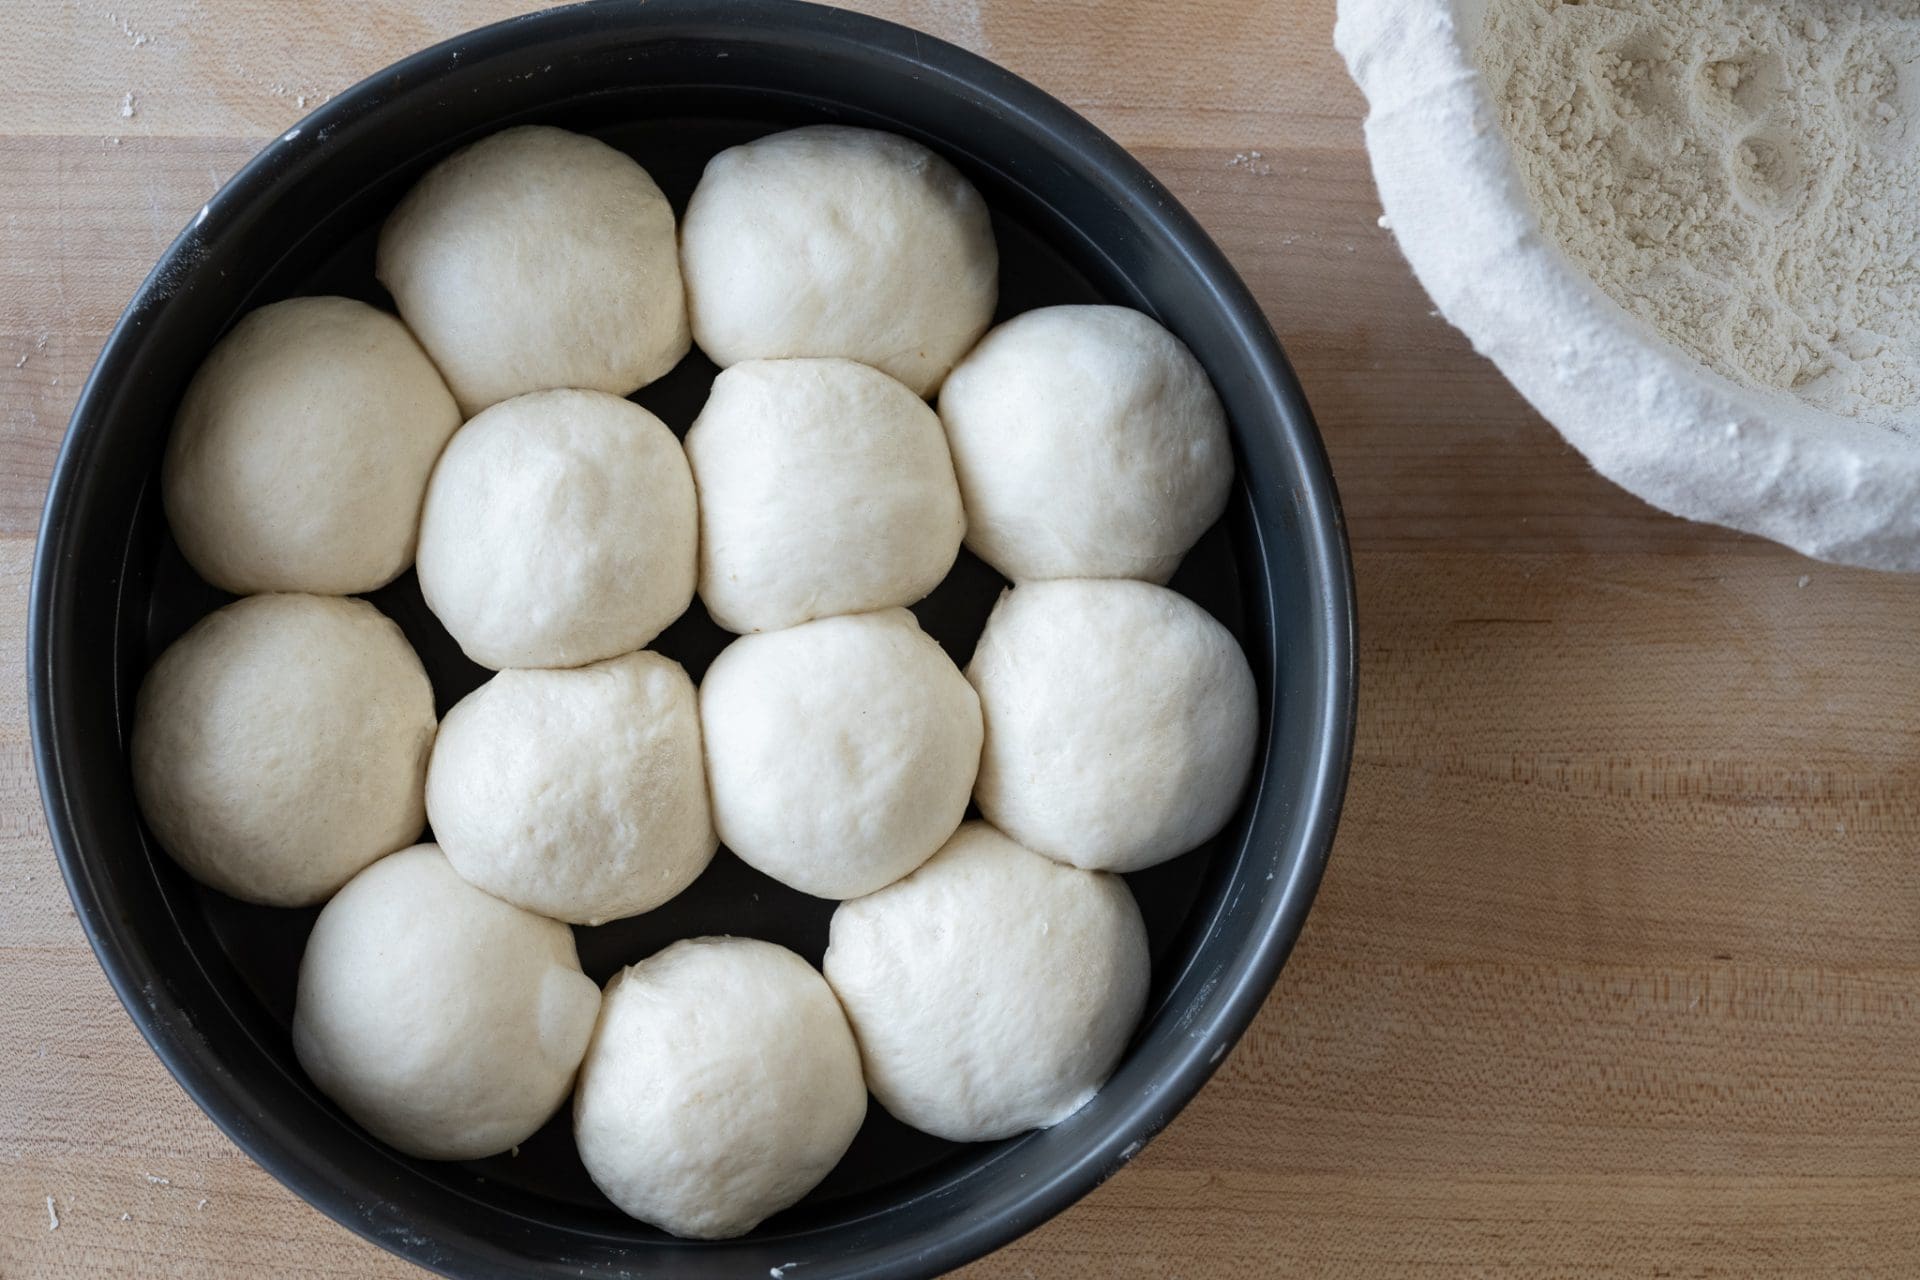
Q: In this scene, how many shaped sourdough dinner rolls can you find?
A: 13